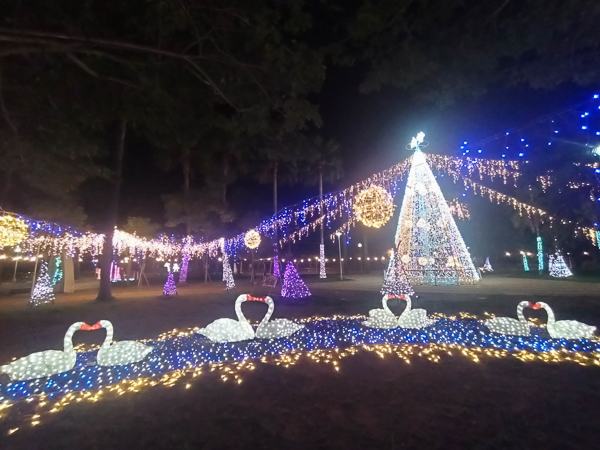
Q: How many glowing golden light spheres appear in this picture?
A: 3